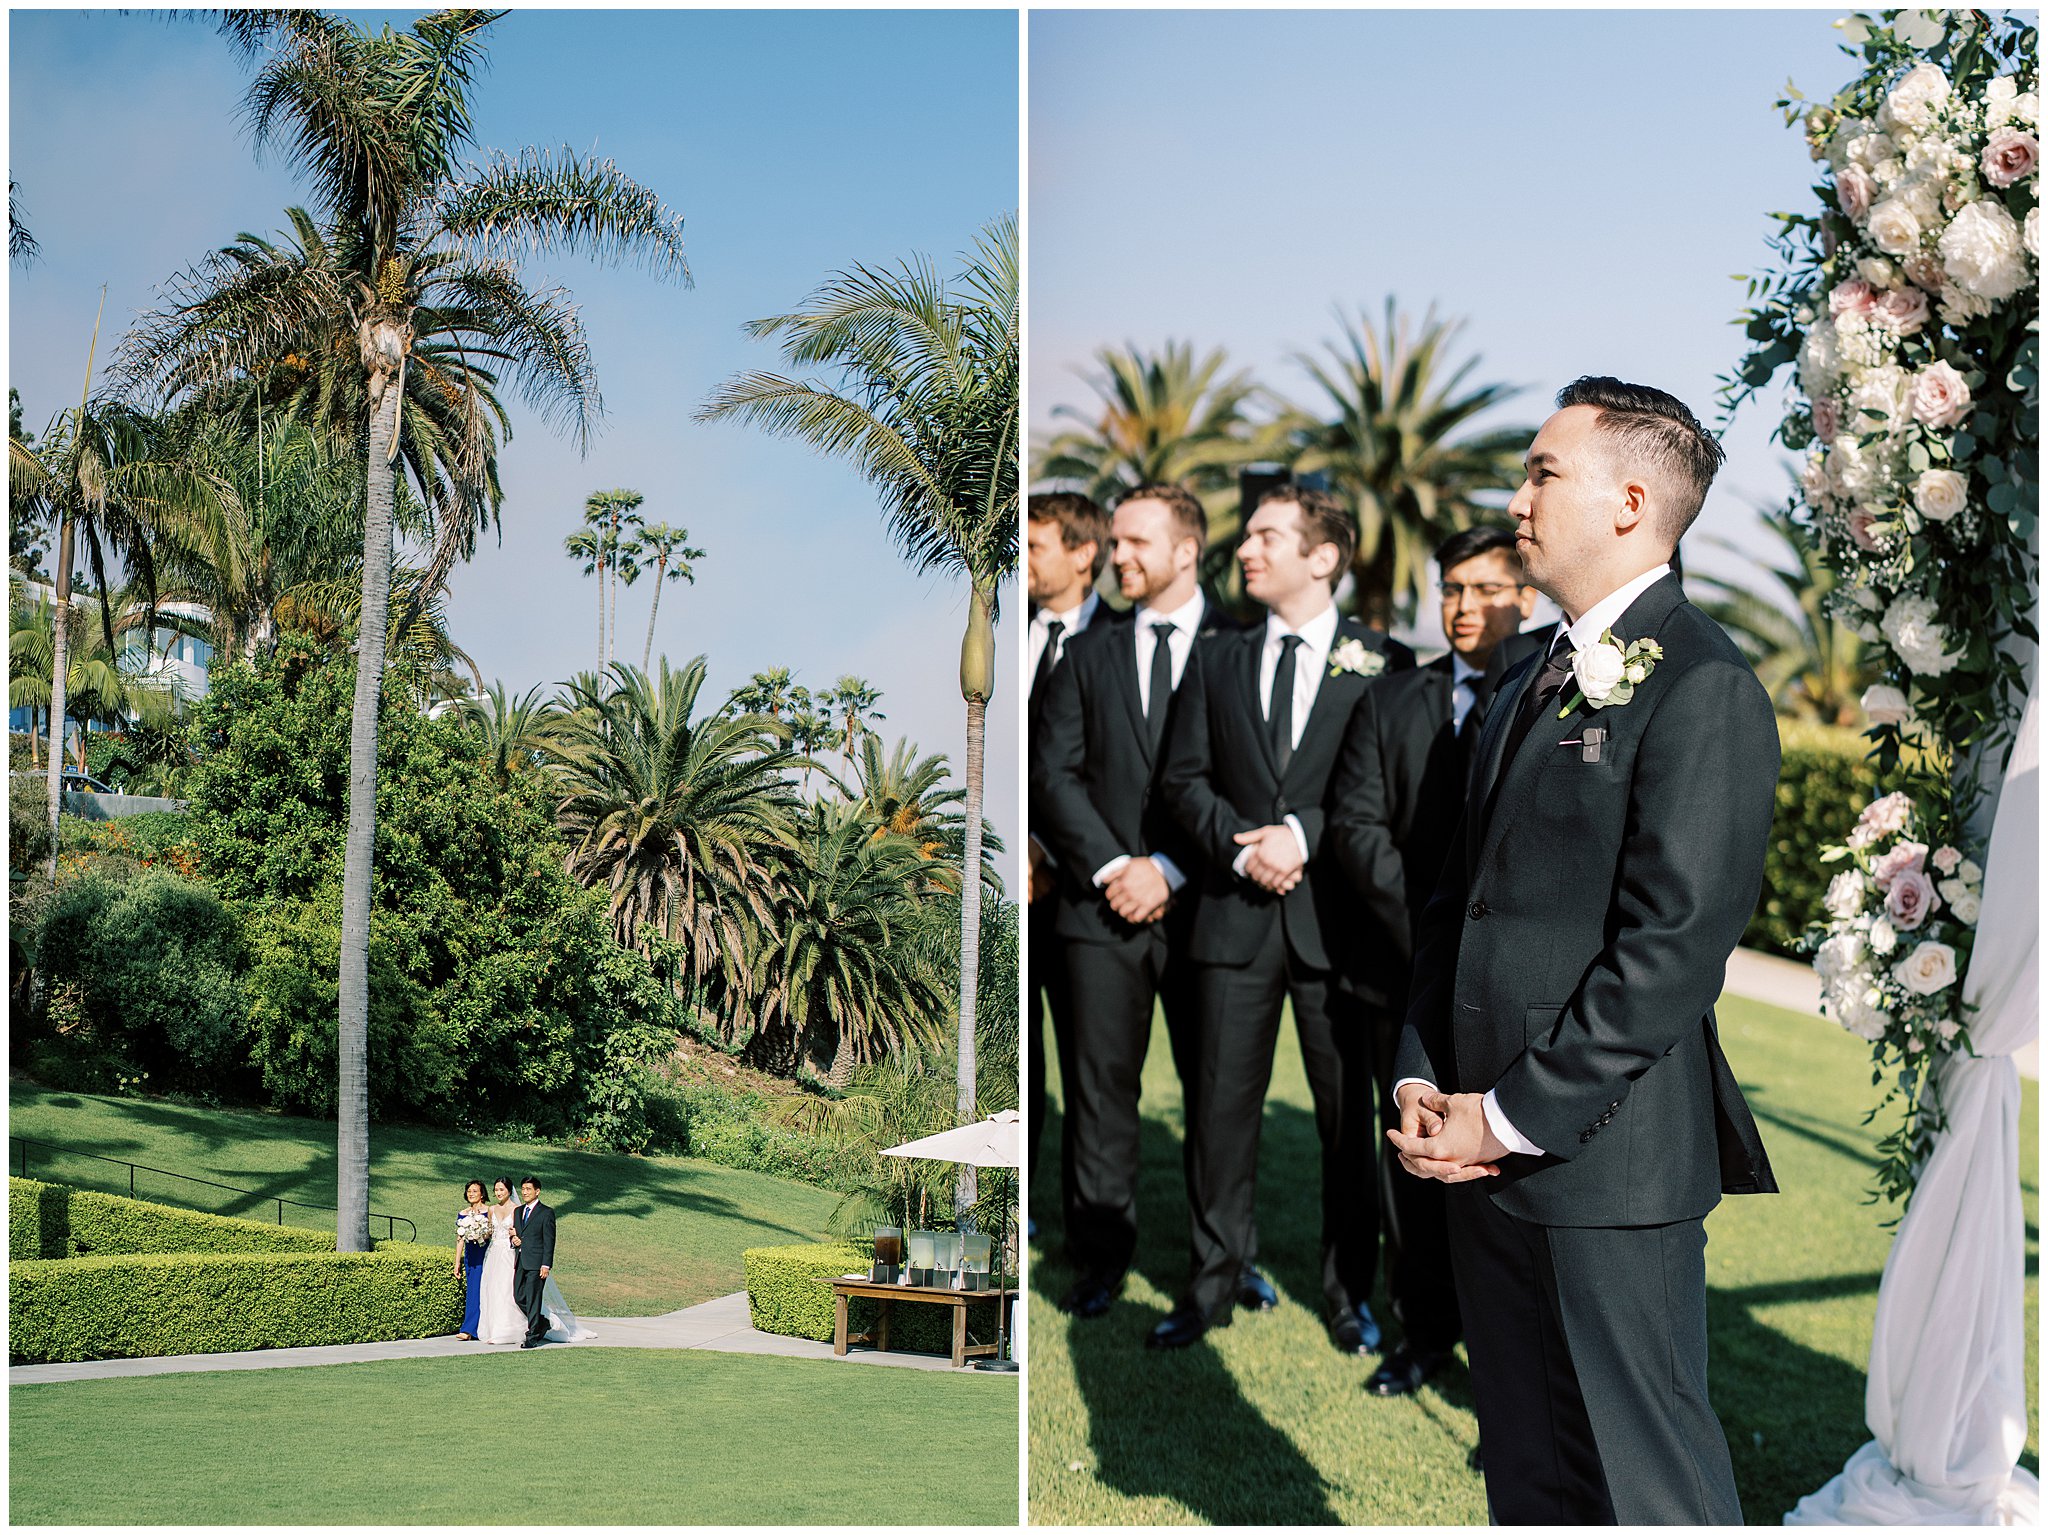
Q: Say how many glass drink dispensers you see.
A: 4